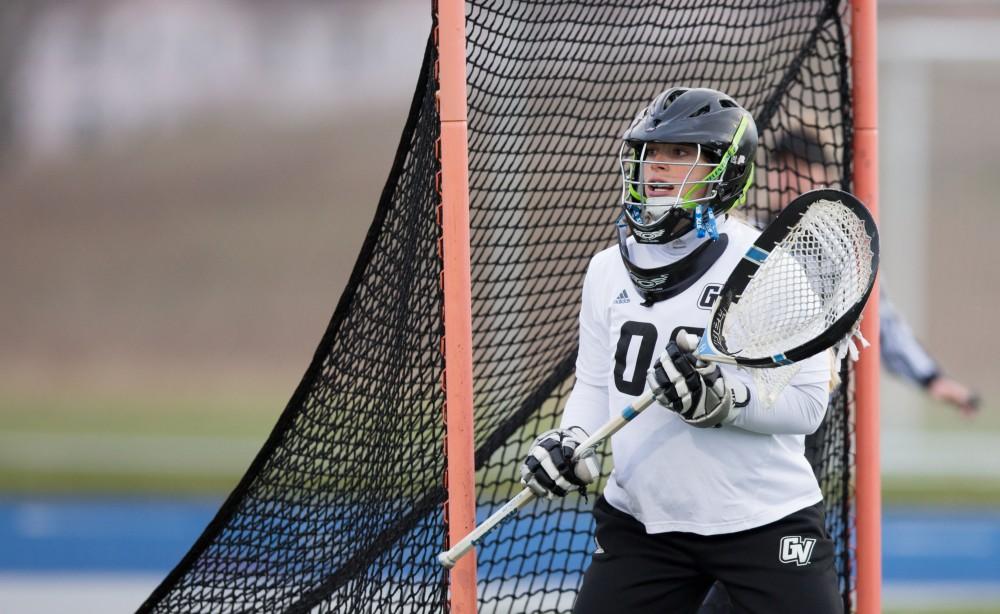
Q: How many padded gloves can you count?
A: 2